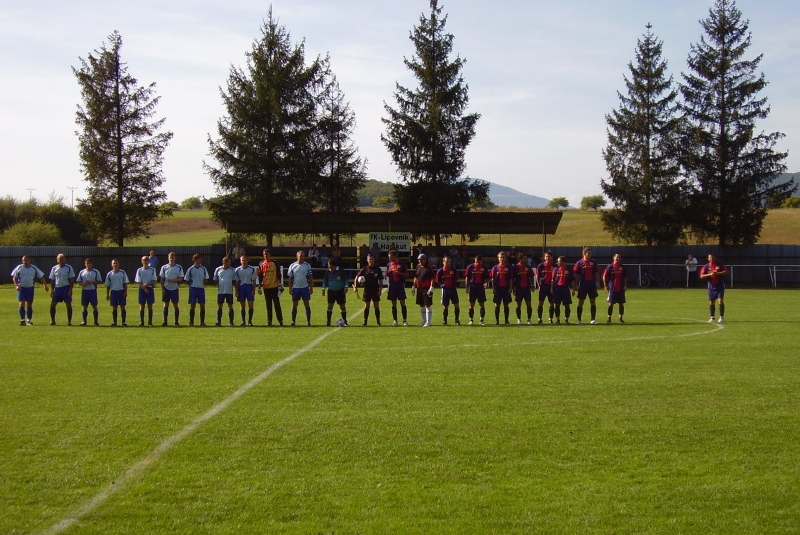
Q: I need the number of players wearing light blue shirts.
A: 10